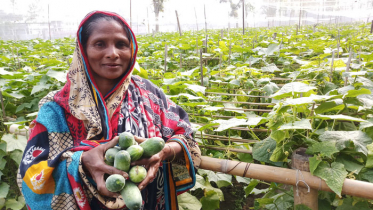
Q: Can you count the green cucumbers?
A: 8